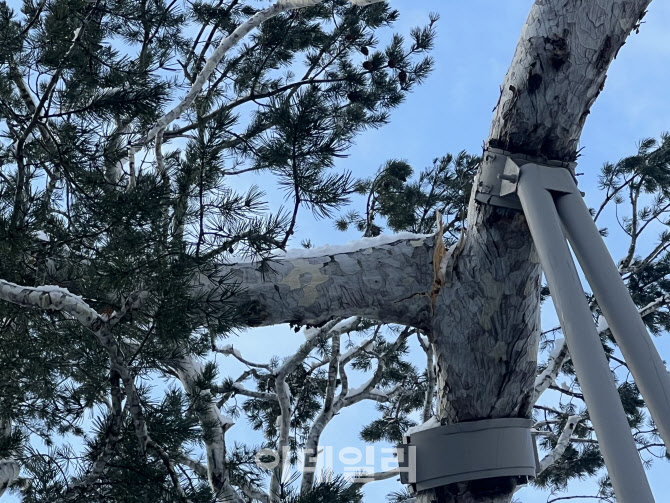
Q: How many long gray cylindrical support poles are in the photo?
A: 2